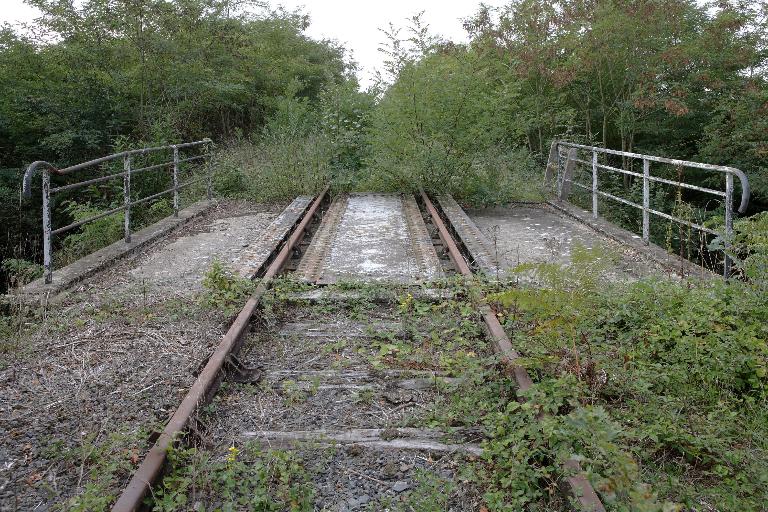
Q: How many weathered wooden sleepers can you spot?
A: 4